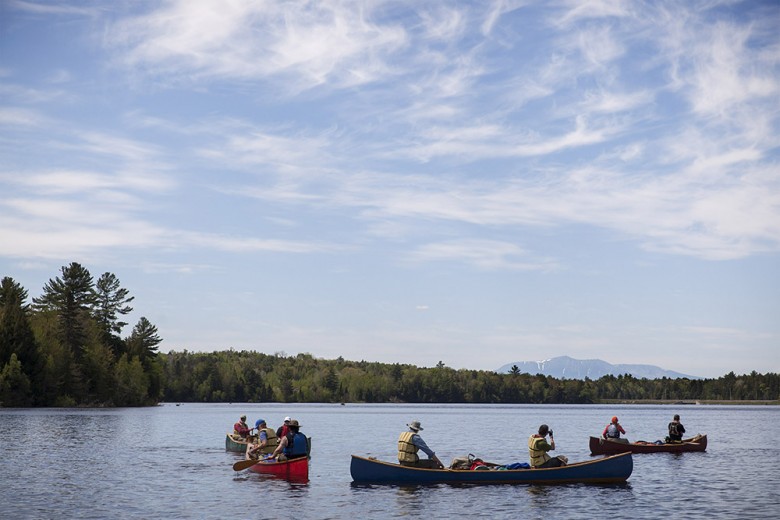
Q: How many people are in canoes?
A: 8